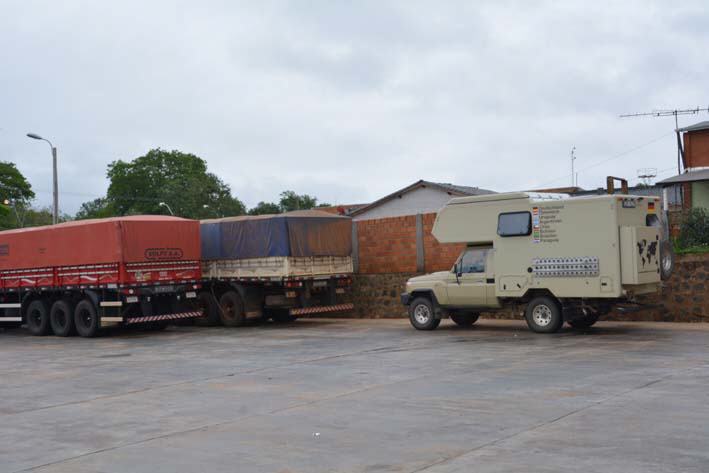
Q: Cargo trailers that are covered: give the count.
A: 2